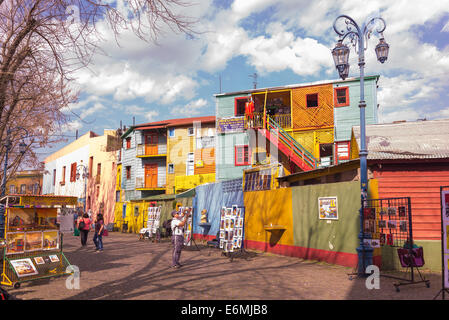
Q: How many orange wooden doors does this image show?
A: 2